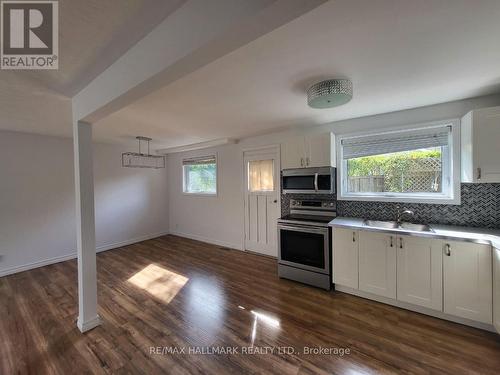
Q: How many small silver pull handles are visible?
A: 7